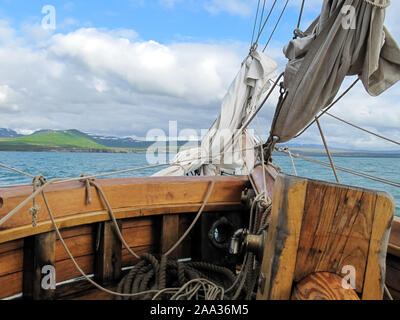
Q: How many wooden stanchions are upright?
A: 3